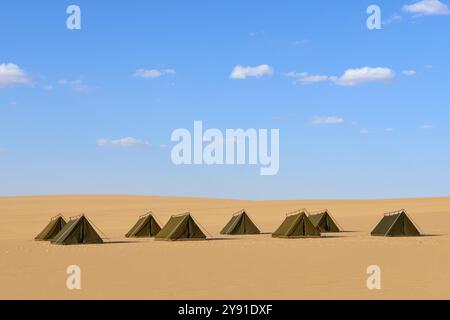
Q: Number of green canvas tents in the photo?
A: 8